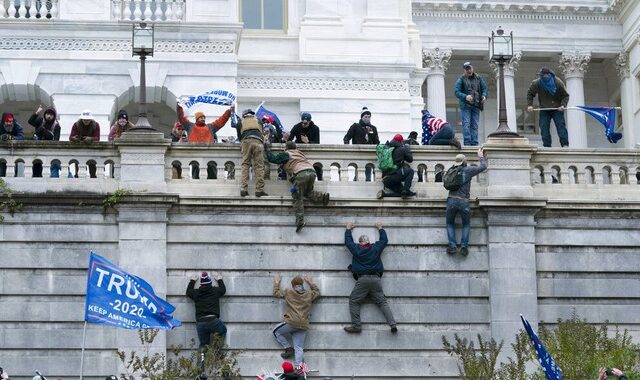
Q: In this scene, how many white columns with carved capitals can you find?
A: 4